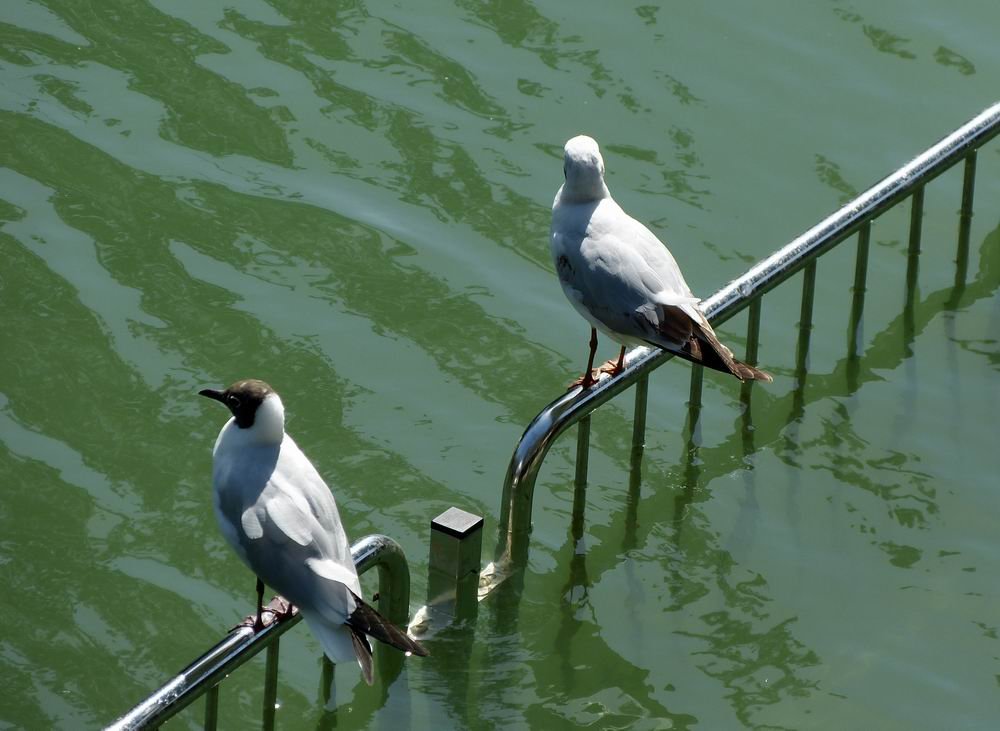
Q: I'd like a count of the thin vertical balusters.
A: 11